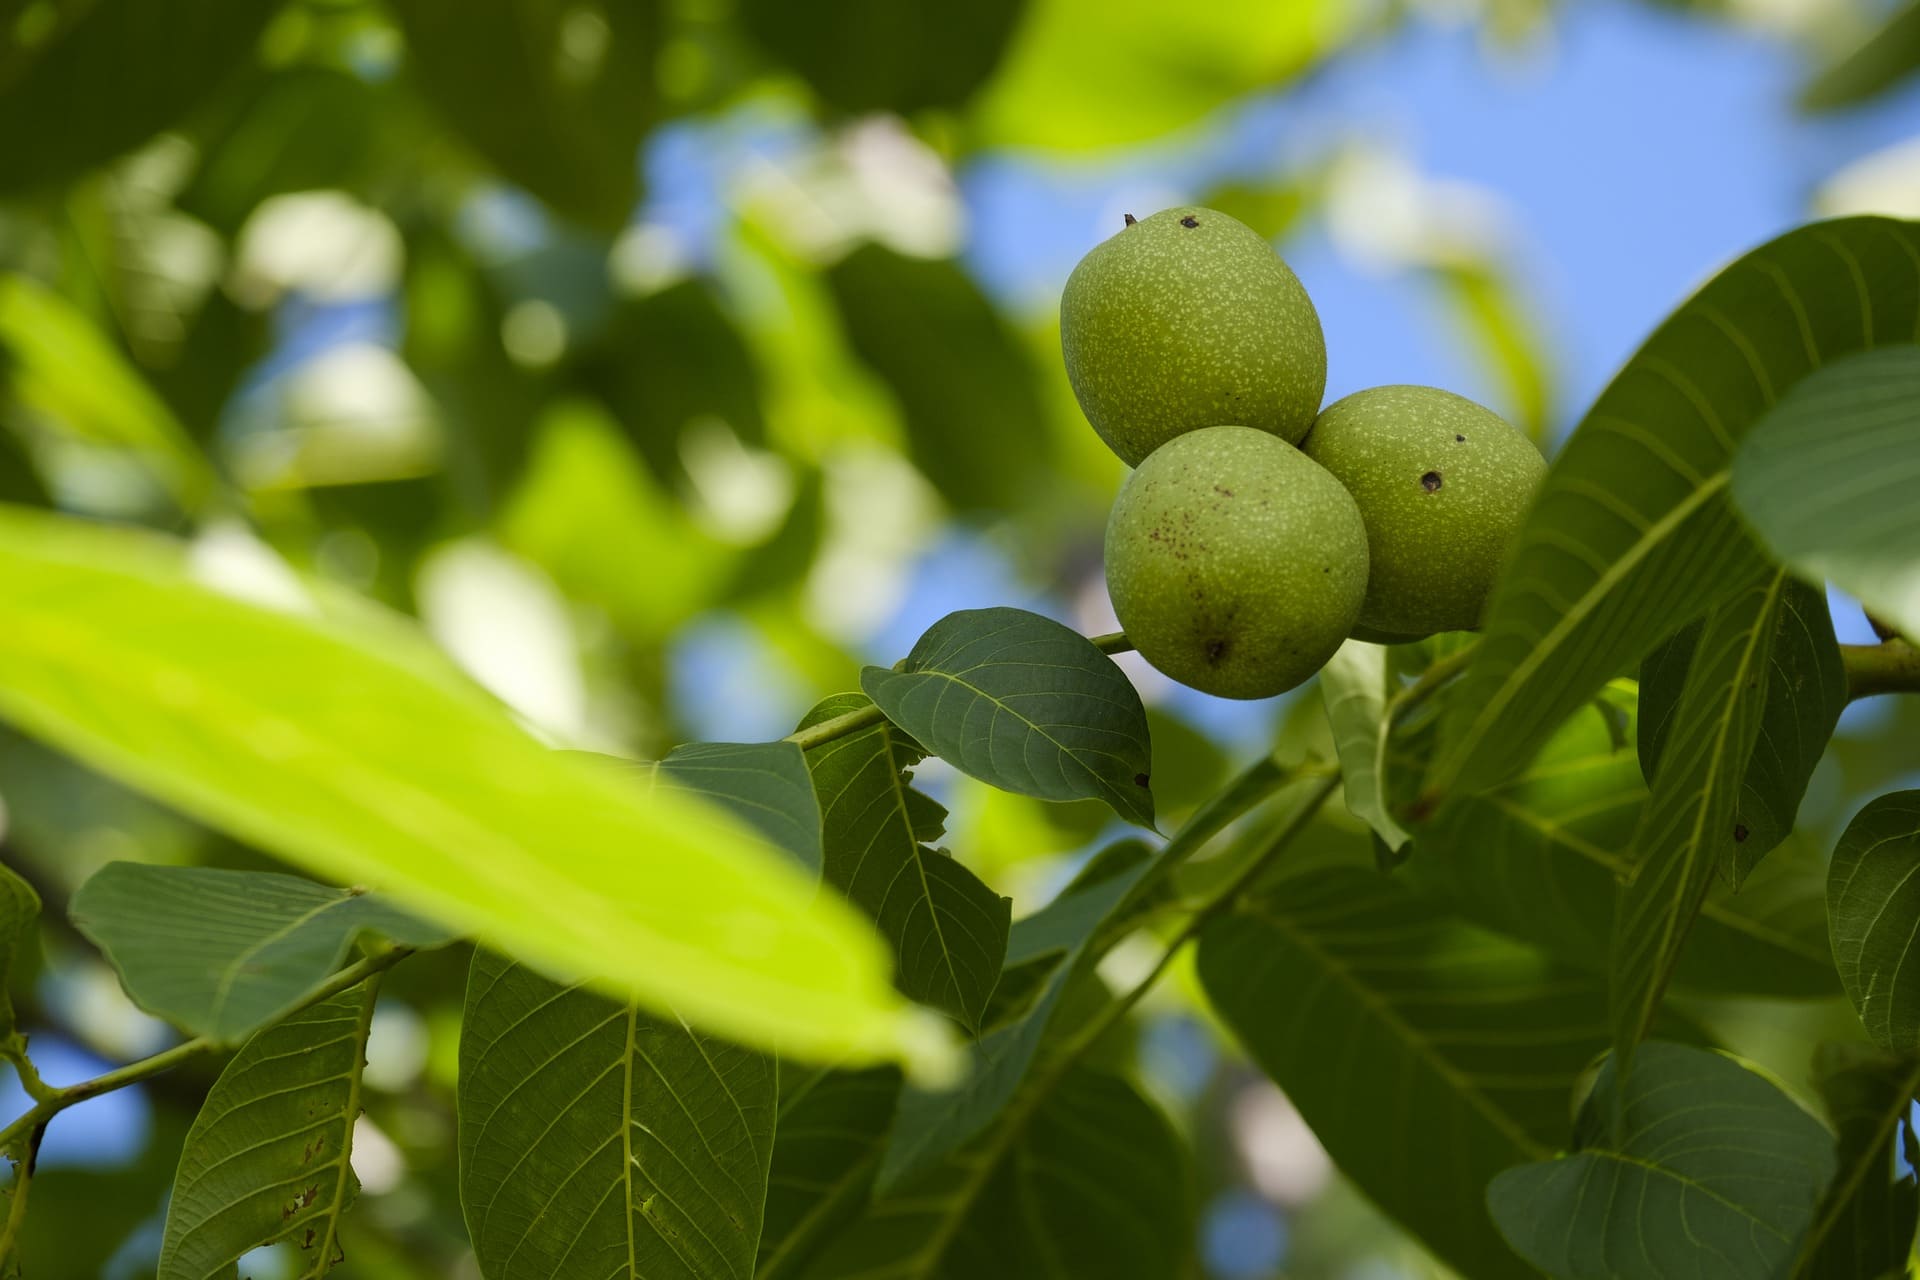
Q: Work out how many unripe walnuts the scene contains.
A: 3